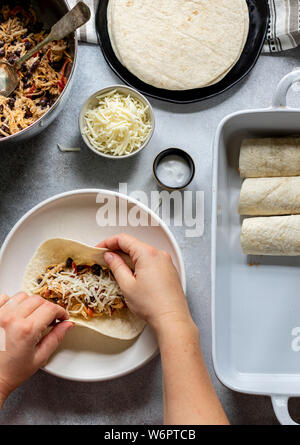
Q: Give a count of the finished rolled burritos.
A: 3